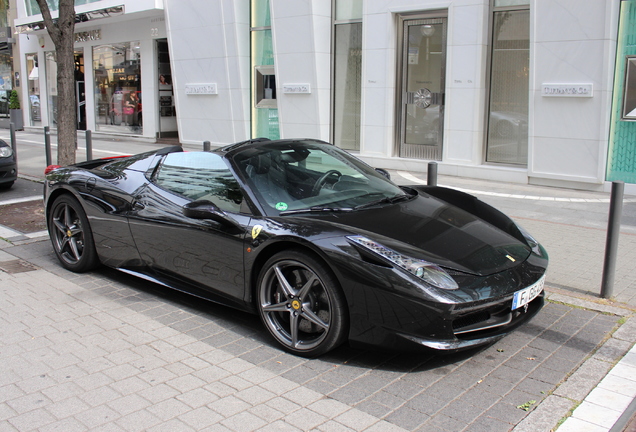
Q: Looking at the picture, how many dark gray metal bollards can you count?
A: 6